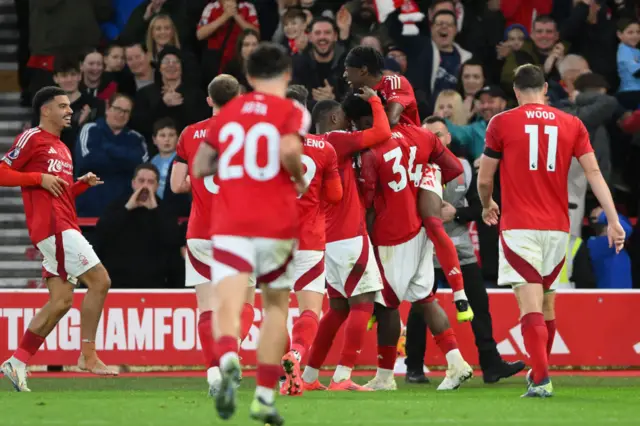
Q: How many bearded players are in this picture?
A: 1